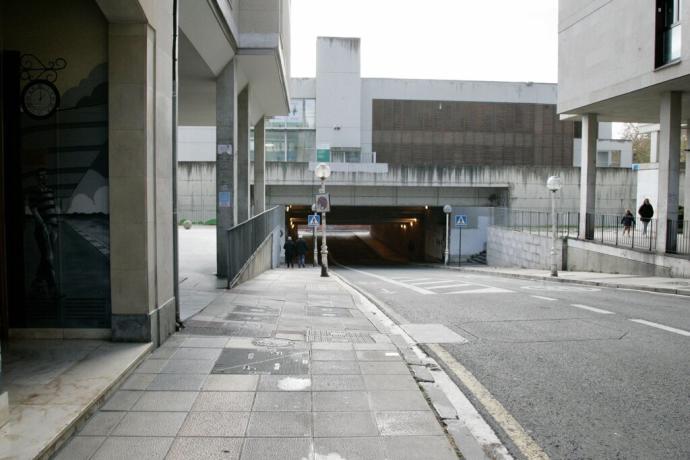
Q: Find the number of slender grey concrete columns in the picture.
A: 5